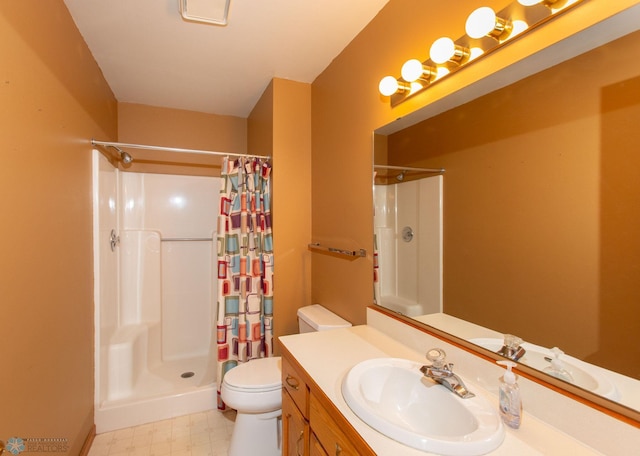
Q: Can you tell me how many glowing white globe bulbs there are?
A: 5